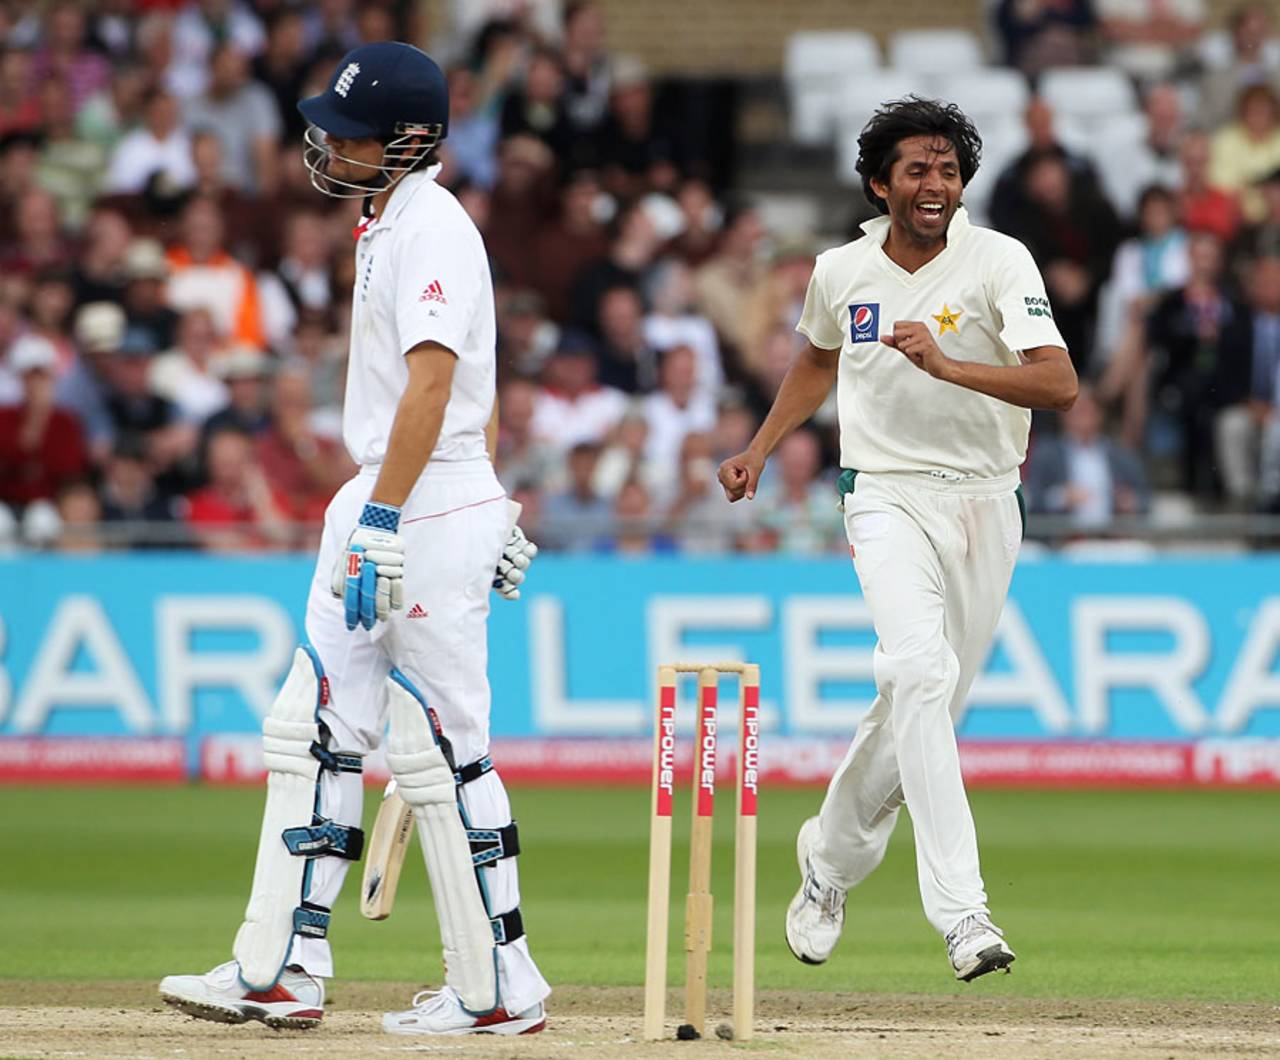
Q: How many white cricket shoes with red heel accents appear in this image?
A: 2